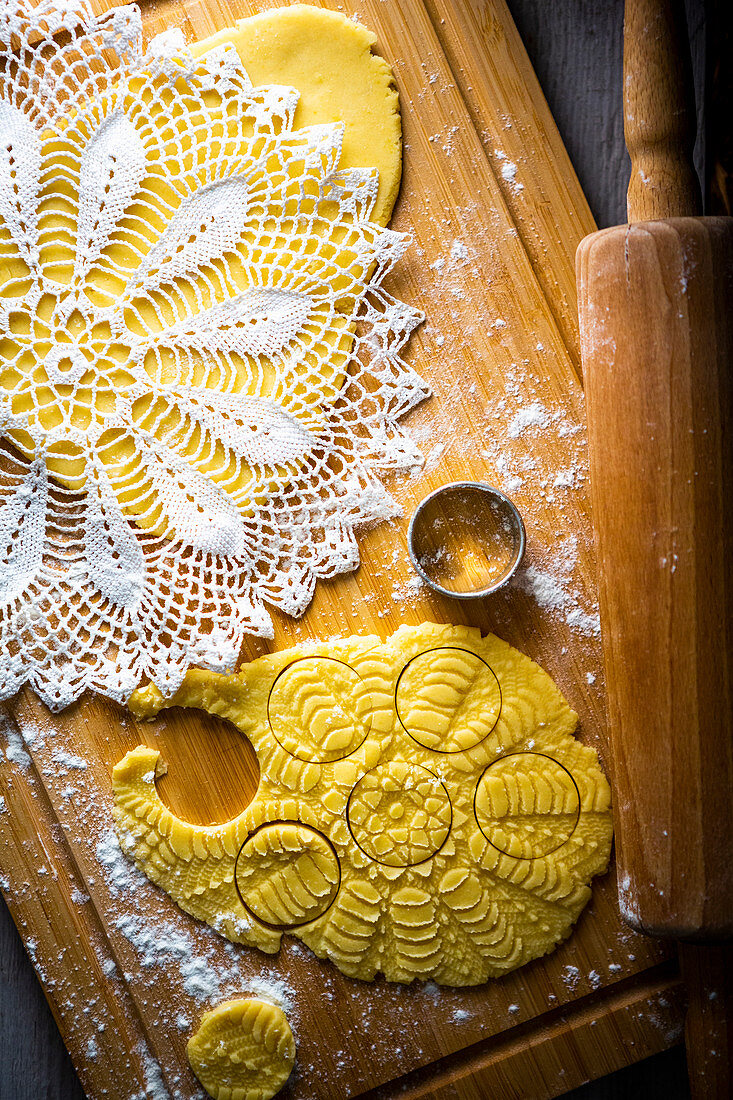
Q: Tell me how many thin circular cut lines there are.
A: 5